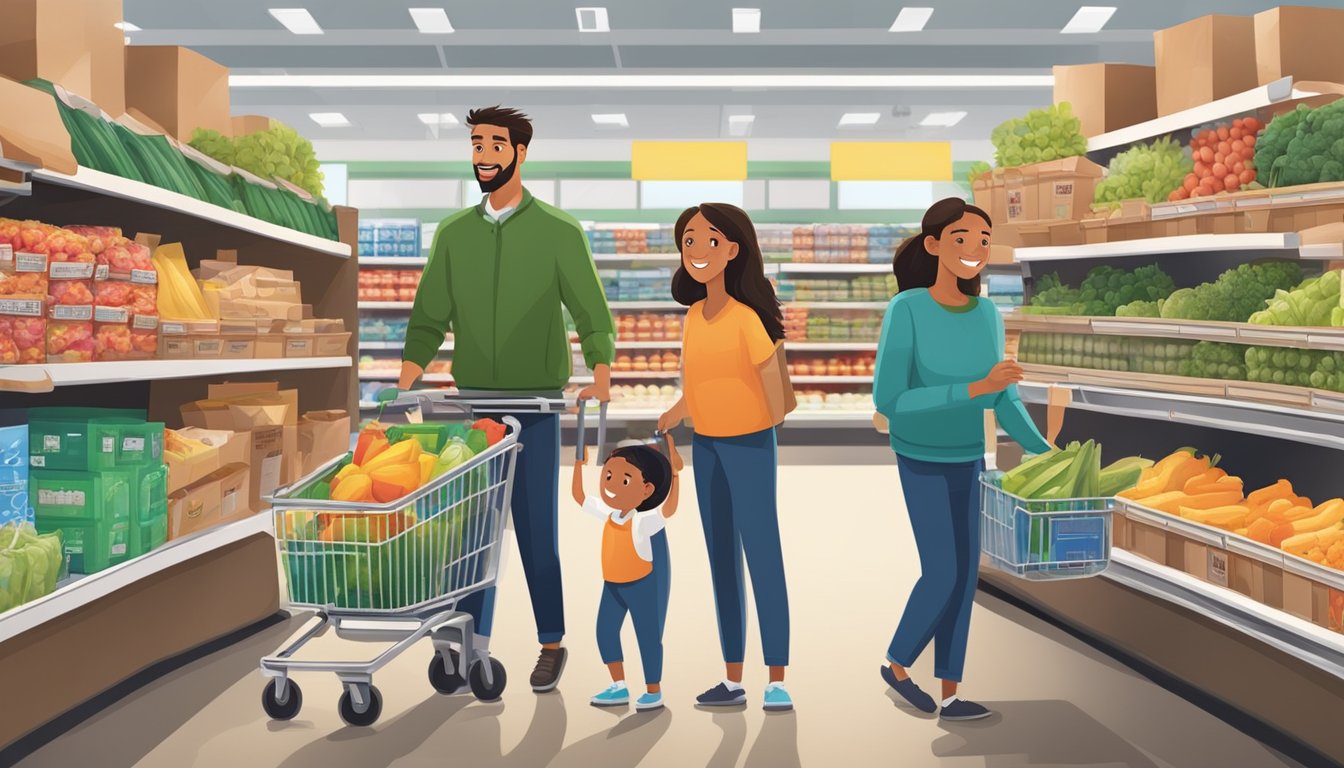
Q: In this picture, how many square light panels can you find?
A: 12